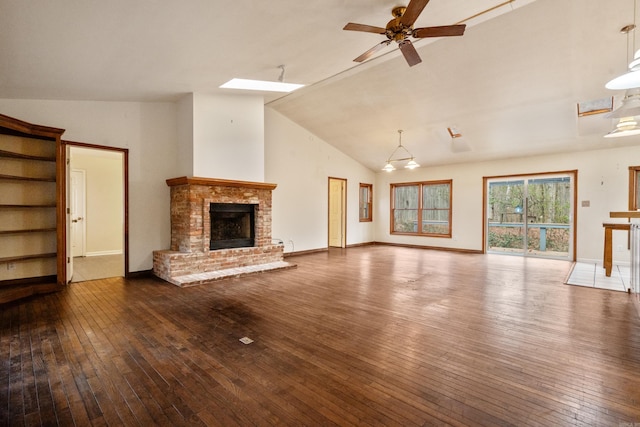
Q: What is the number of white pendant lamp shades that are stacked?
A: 3